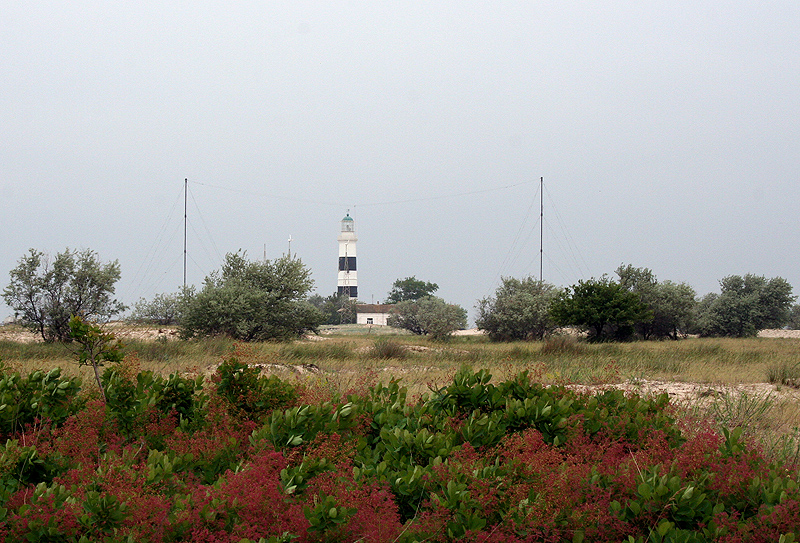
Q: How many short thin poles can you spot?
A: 2